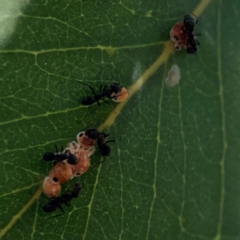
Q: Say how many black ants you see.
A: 5